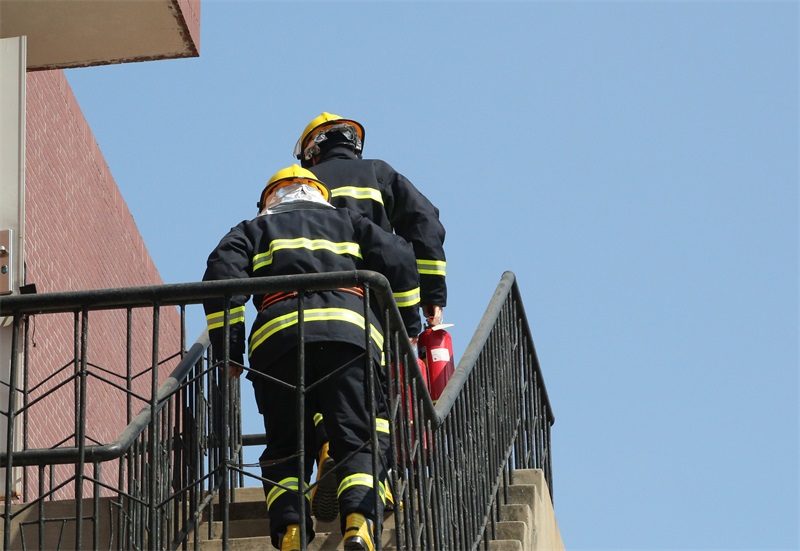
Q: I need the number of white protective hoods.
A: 1